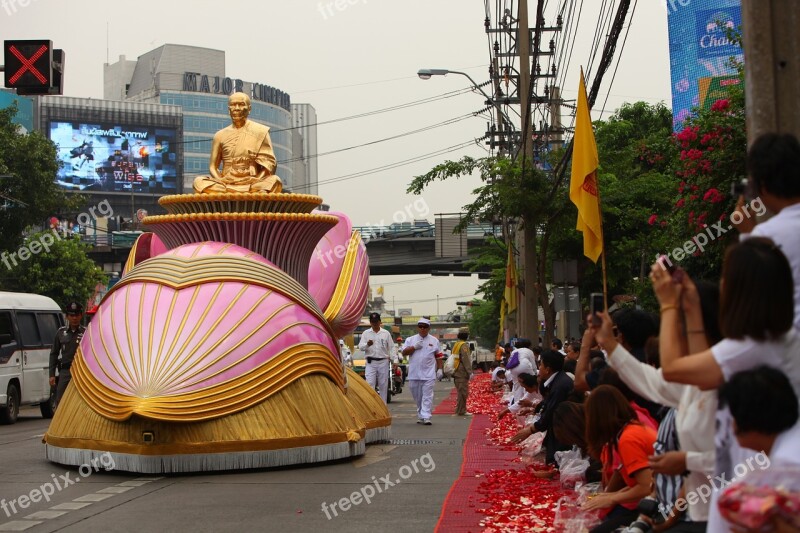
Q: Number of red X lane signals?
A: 1